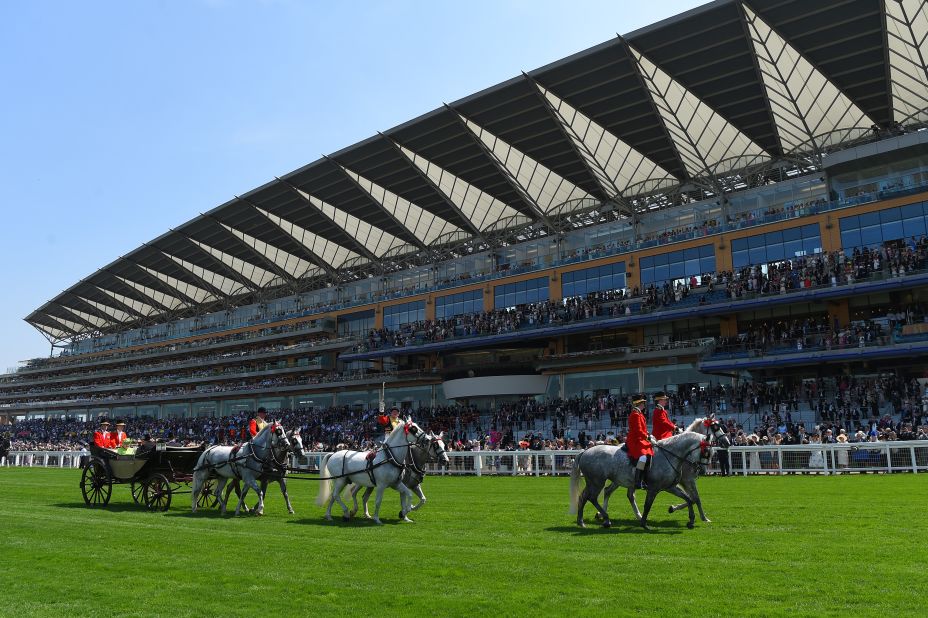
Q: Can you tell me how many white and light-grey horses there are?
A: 6